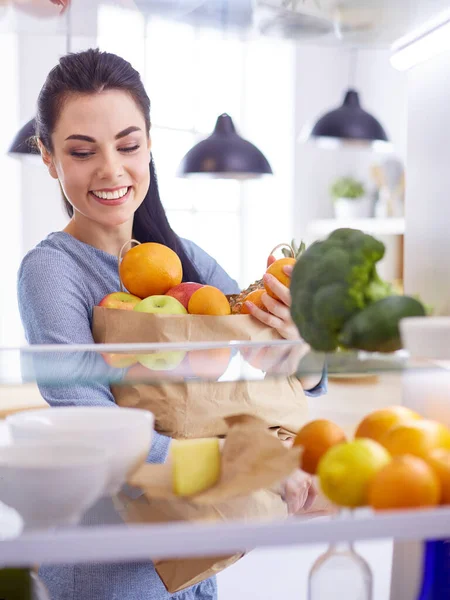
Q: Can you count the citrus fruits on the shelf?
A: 6